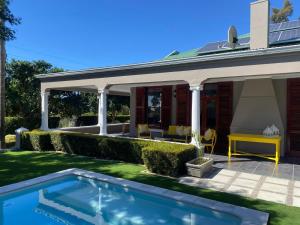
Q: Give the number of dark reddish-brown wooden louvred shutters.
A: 5